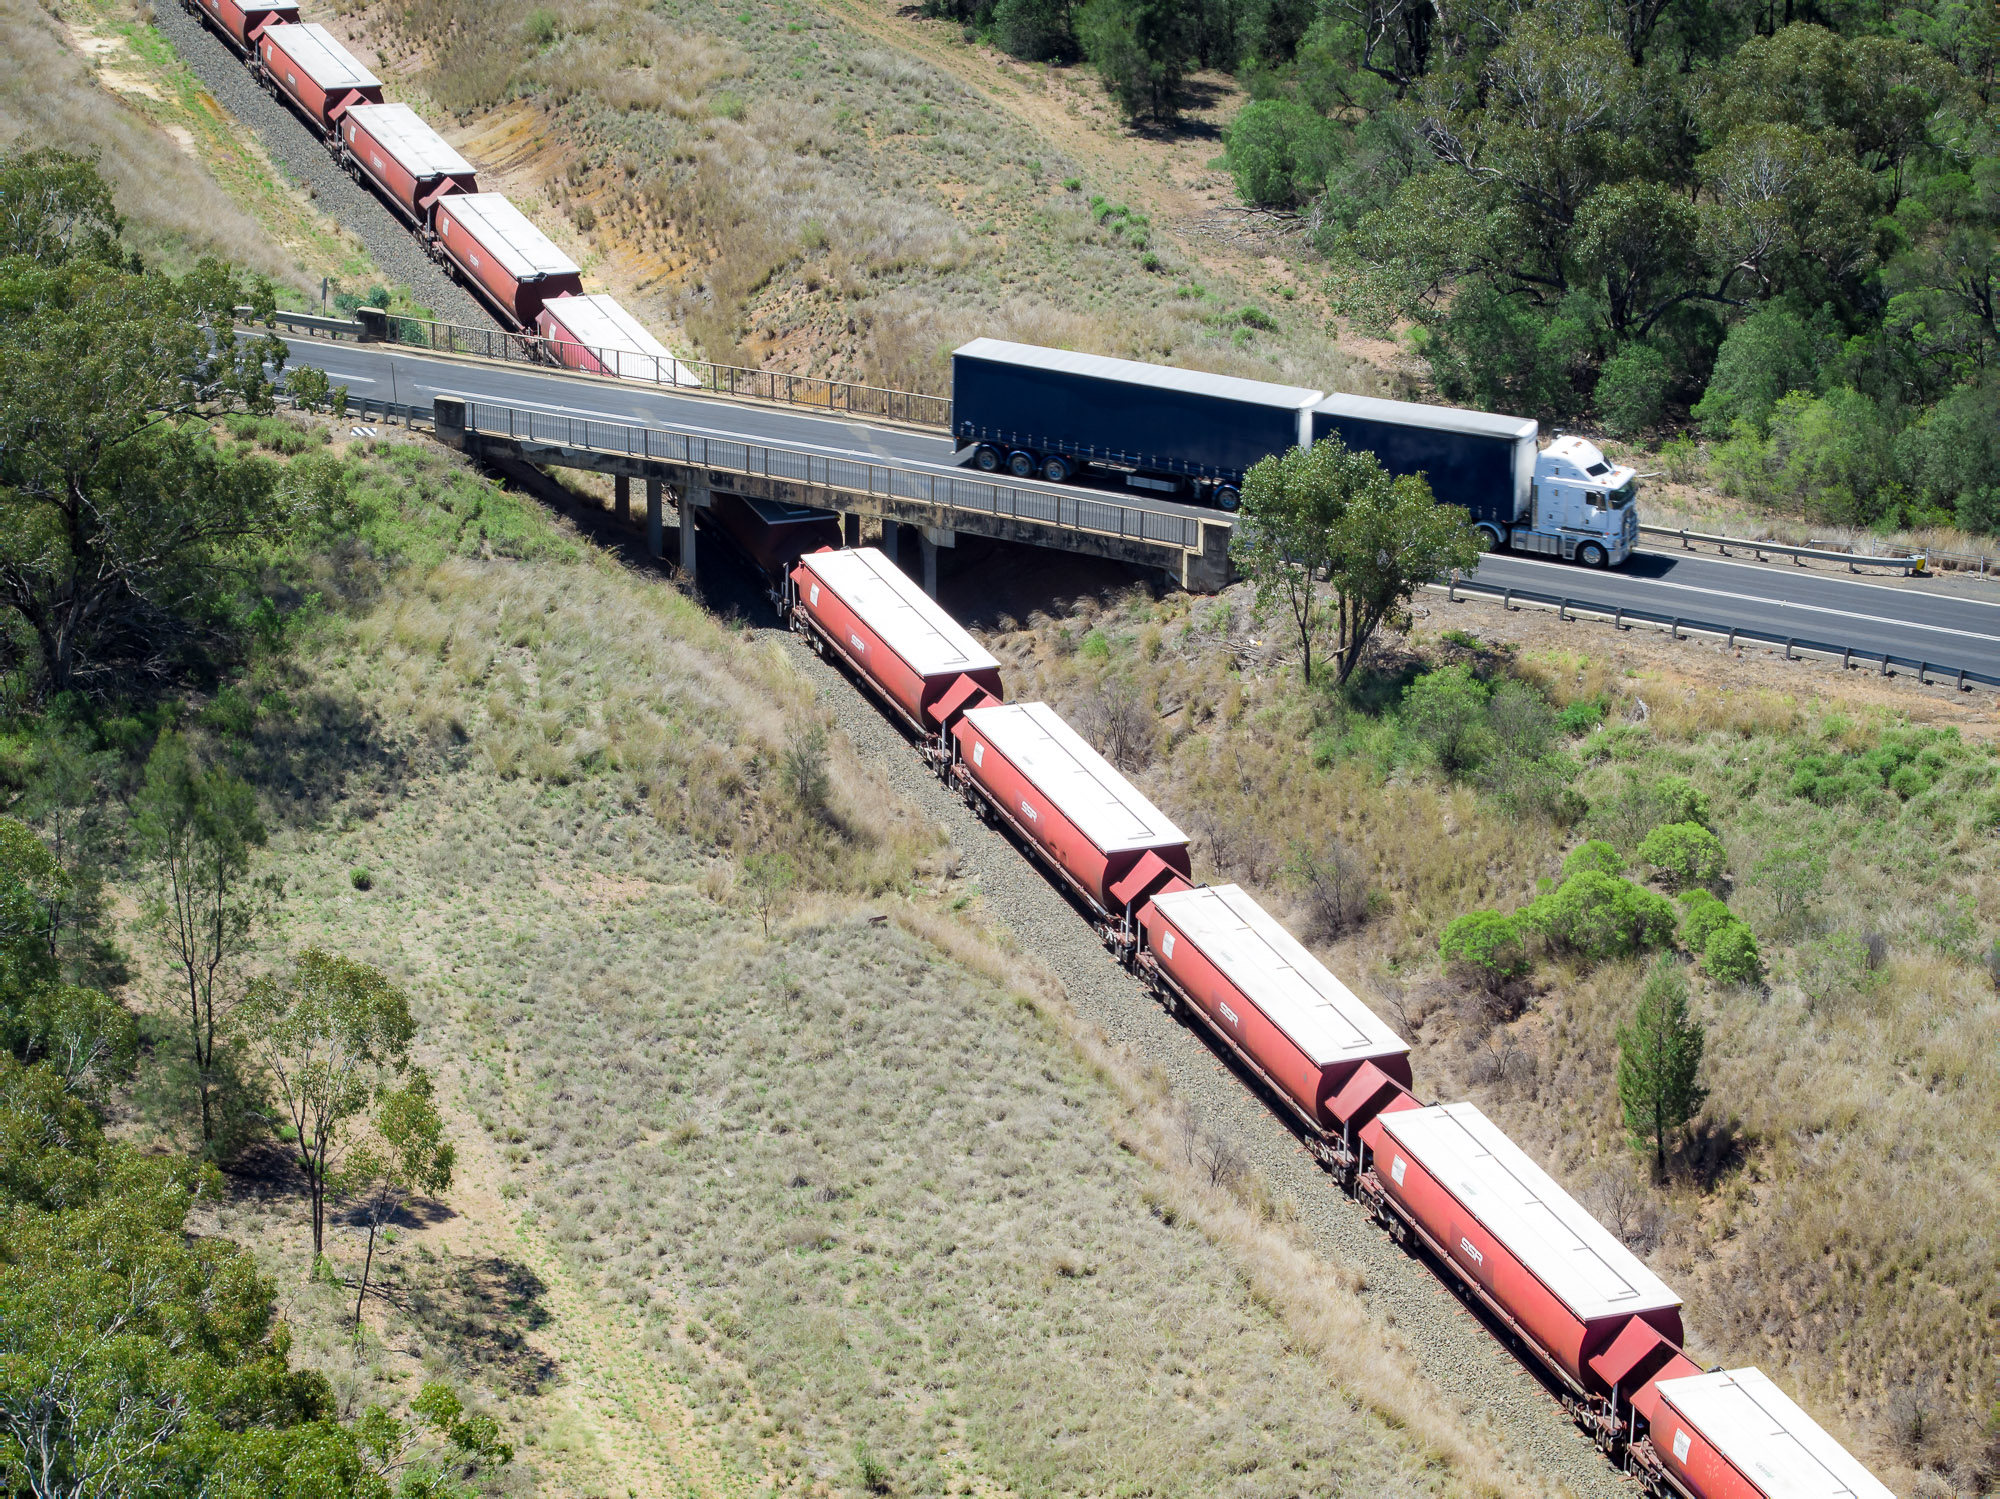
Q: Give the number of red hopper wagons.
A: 11